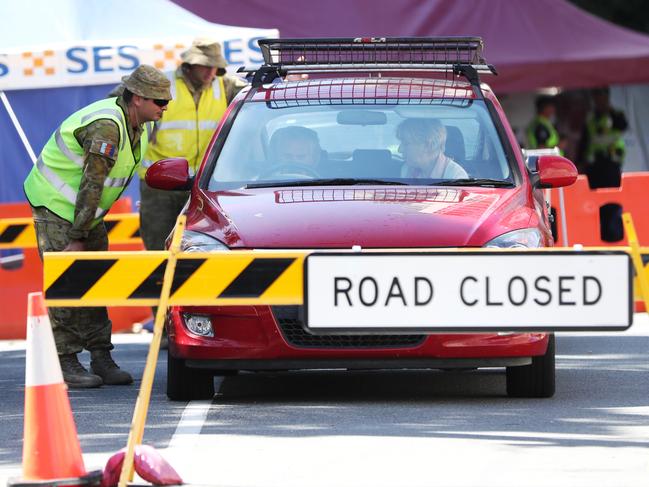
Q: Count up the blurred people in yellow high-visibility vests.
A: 2